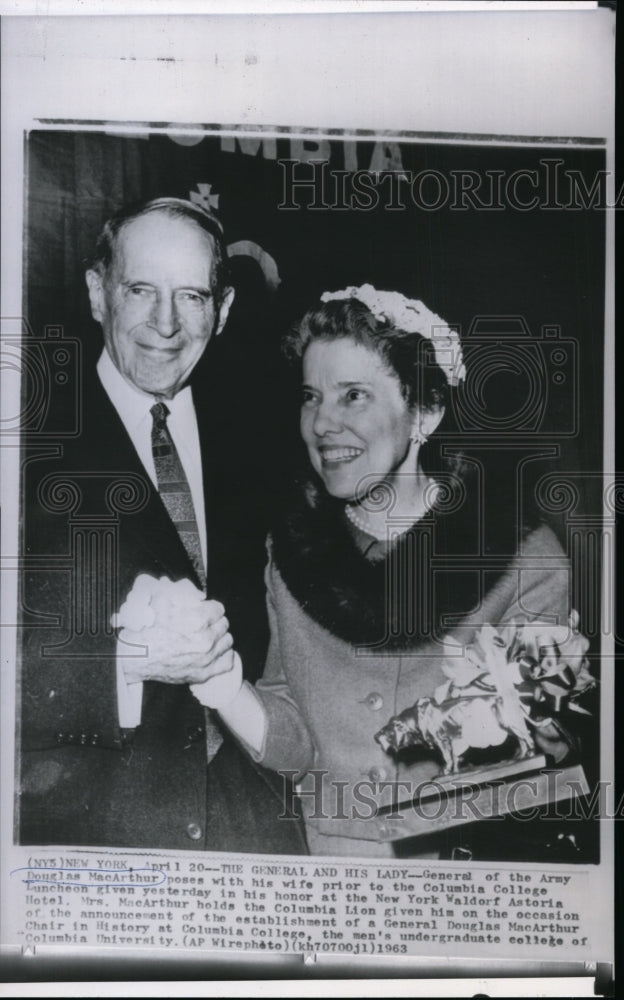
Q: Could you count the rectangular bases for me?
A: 2